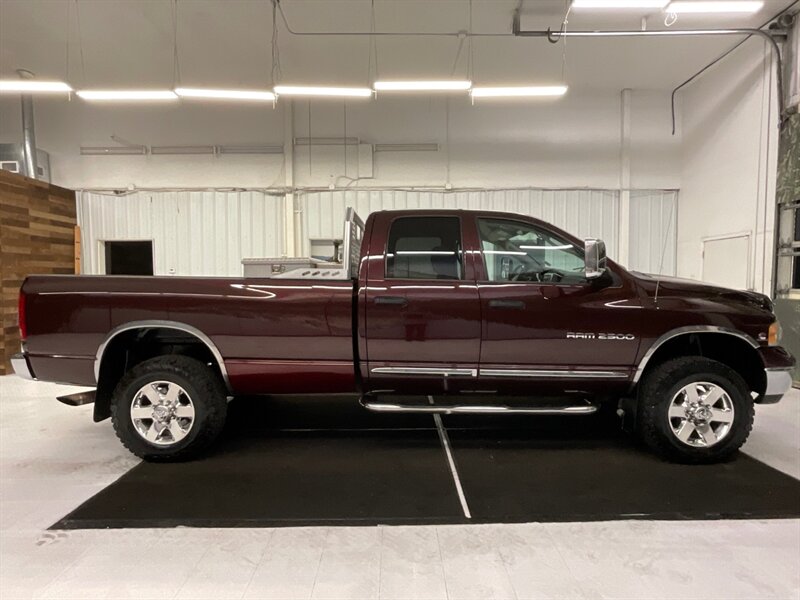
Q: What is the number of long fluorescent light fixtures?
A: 8